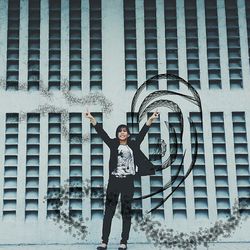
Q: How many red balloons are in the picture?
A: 0